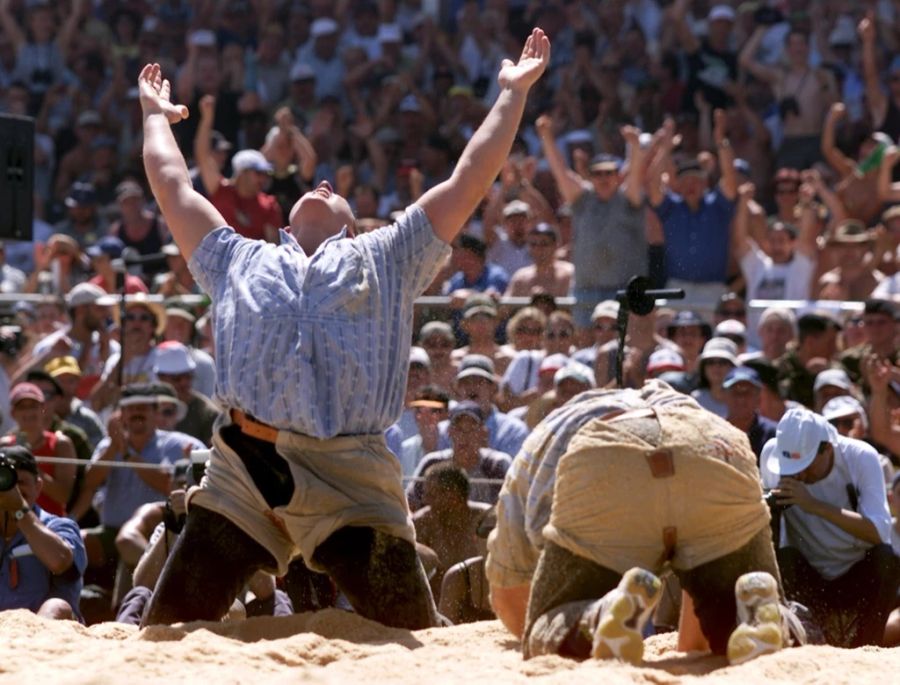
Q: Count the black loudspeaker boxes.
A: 1